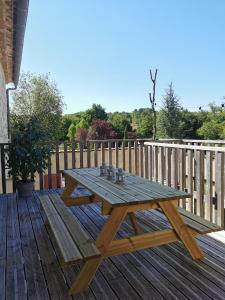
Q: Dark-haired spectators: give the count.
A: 0